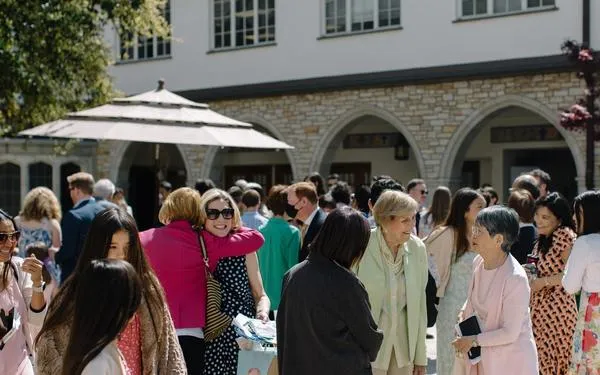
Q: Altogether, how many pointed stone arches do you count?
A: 4